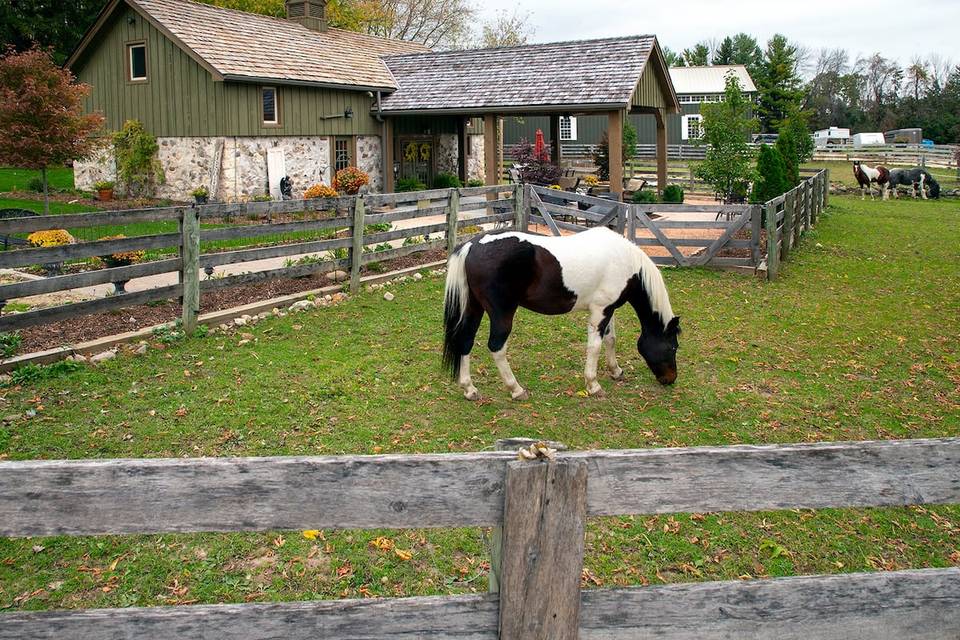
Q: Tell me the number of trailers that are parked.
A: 3